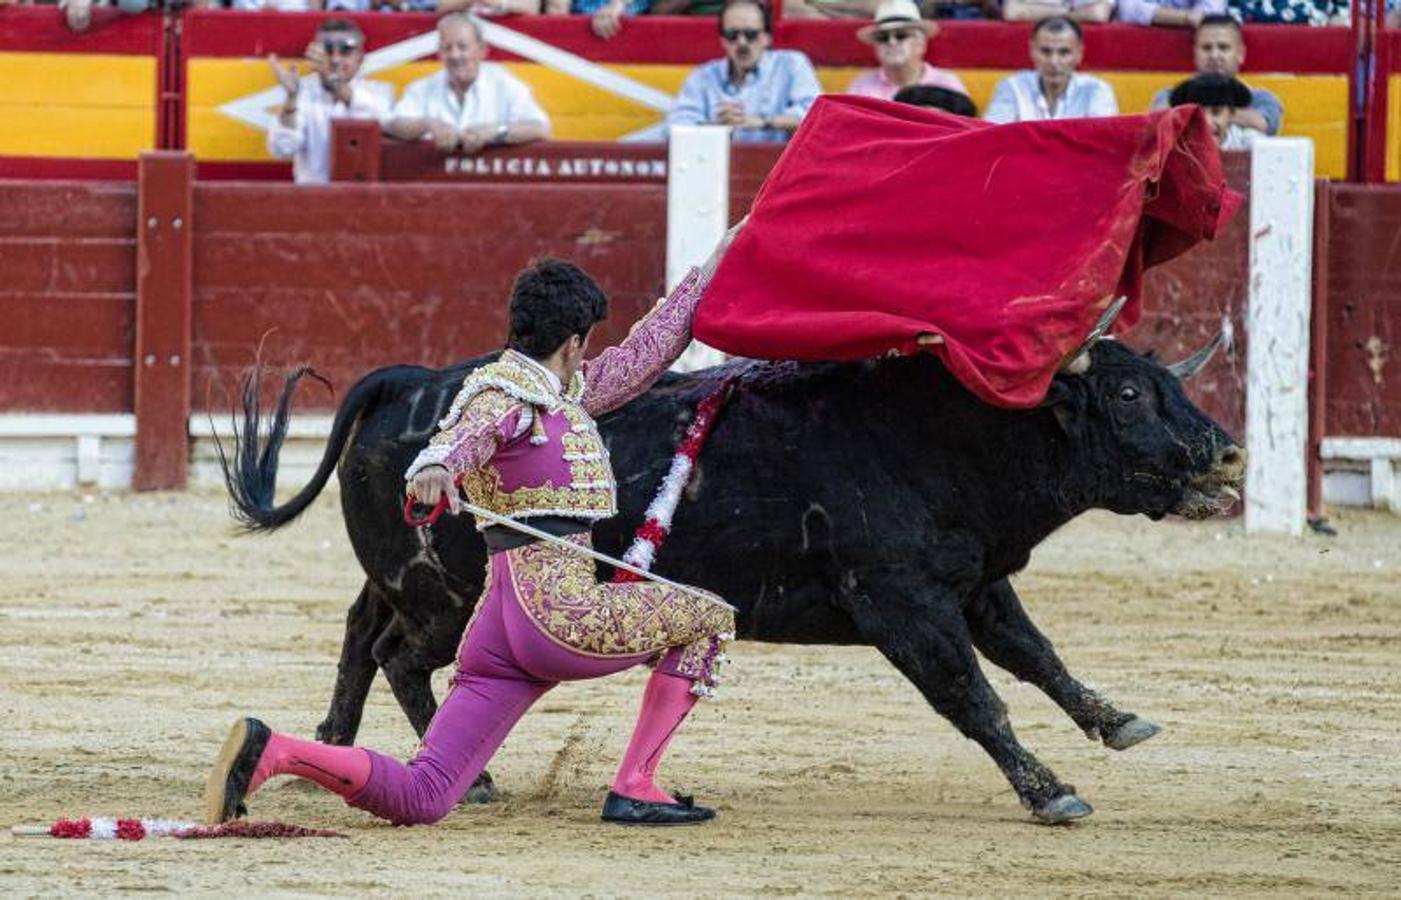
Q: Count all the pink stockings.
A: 2